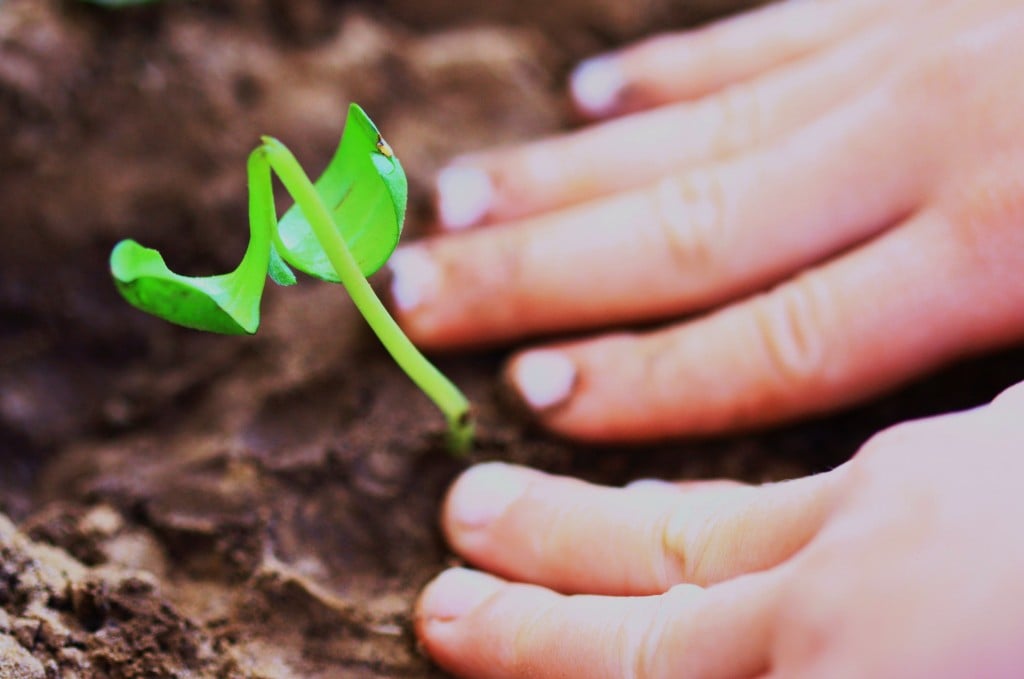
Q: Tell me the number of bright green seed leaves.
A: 2